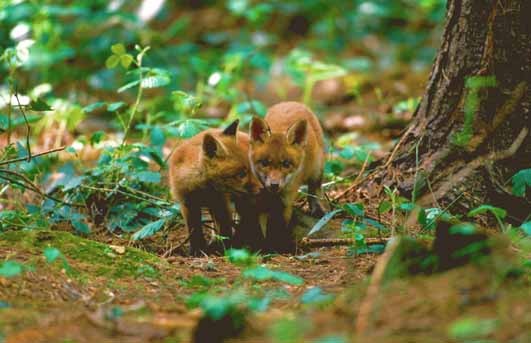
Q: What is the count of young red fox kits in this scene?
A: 2